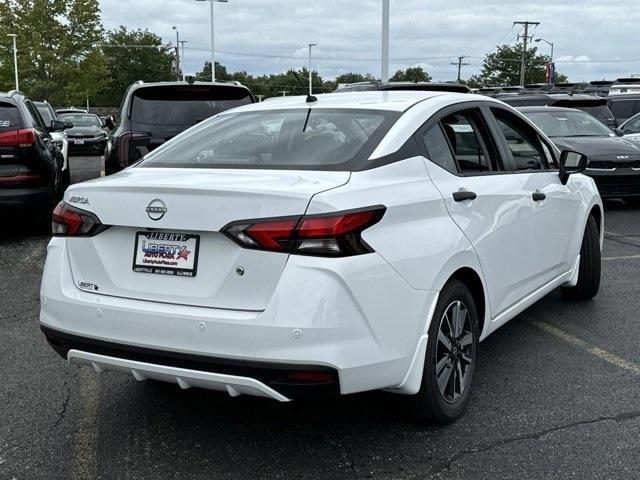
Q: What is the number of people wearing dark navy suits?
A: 0